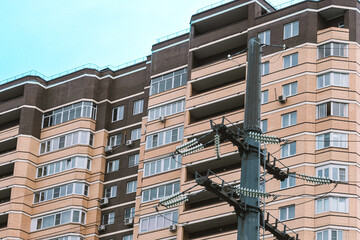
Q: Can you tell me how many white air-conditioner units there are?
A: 8